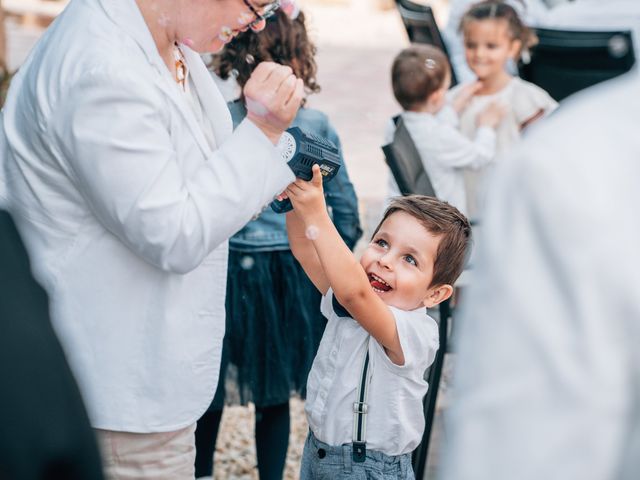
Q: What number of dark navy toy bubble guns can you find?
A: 1